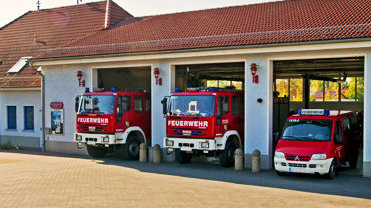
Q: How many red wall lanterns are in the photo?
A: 3